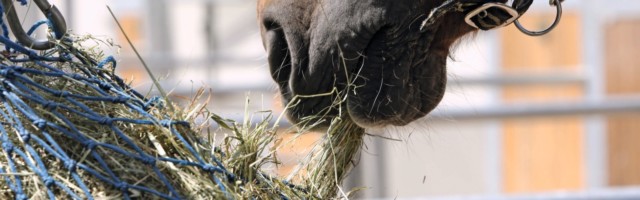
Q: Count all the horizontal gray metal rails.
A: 3